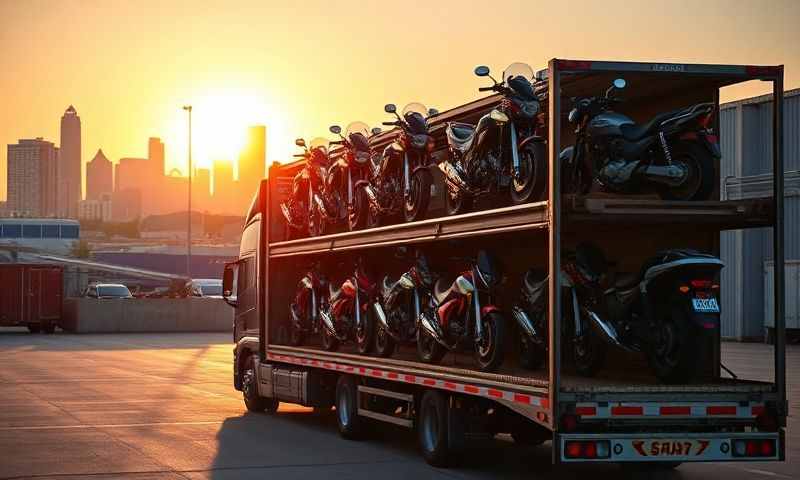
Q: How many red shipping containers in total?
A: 1